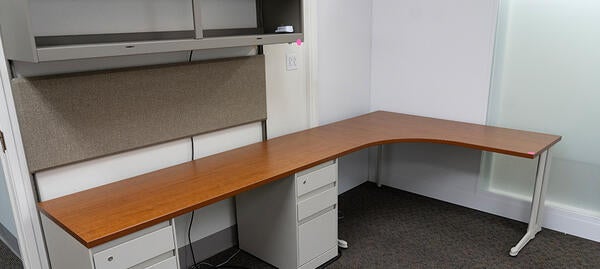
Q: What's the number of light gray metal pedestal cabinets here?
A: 2